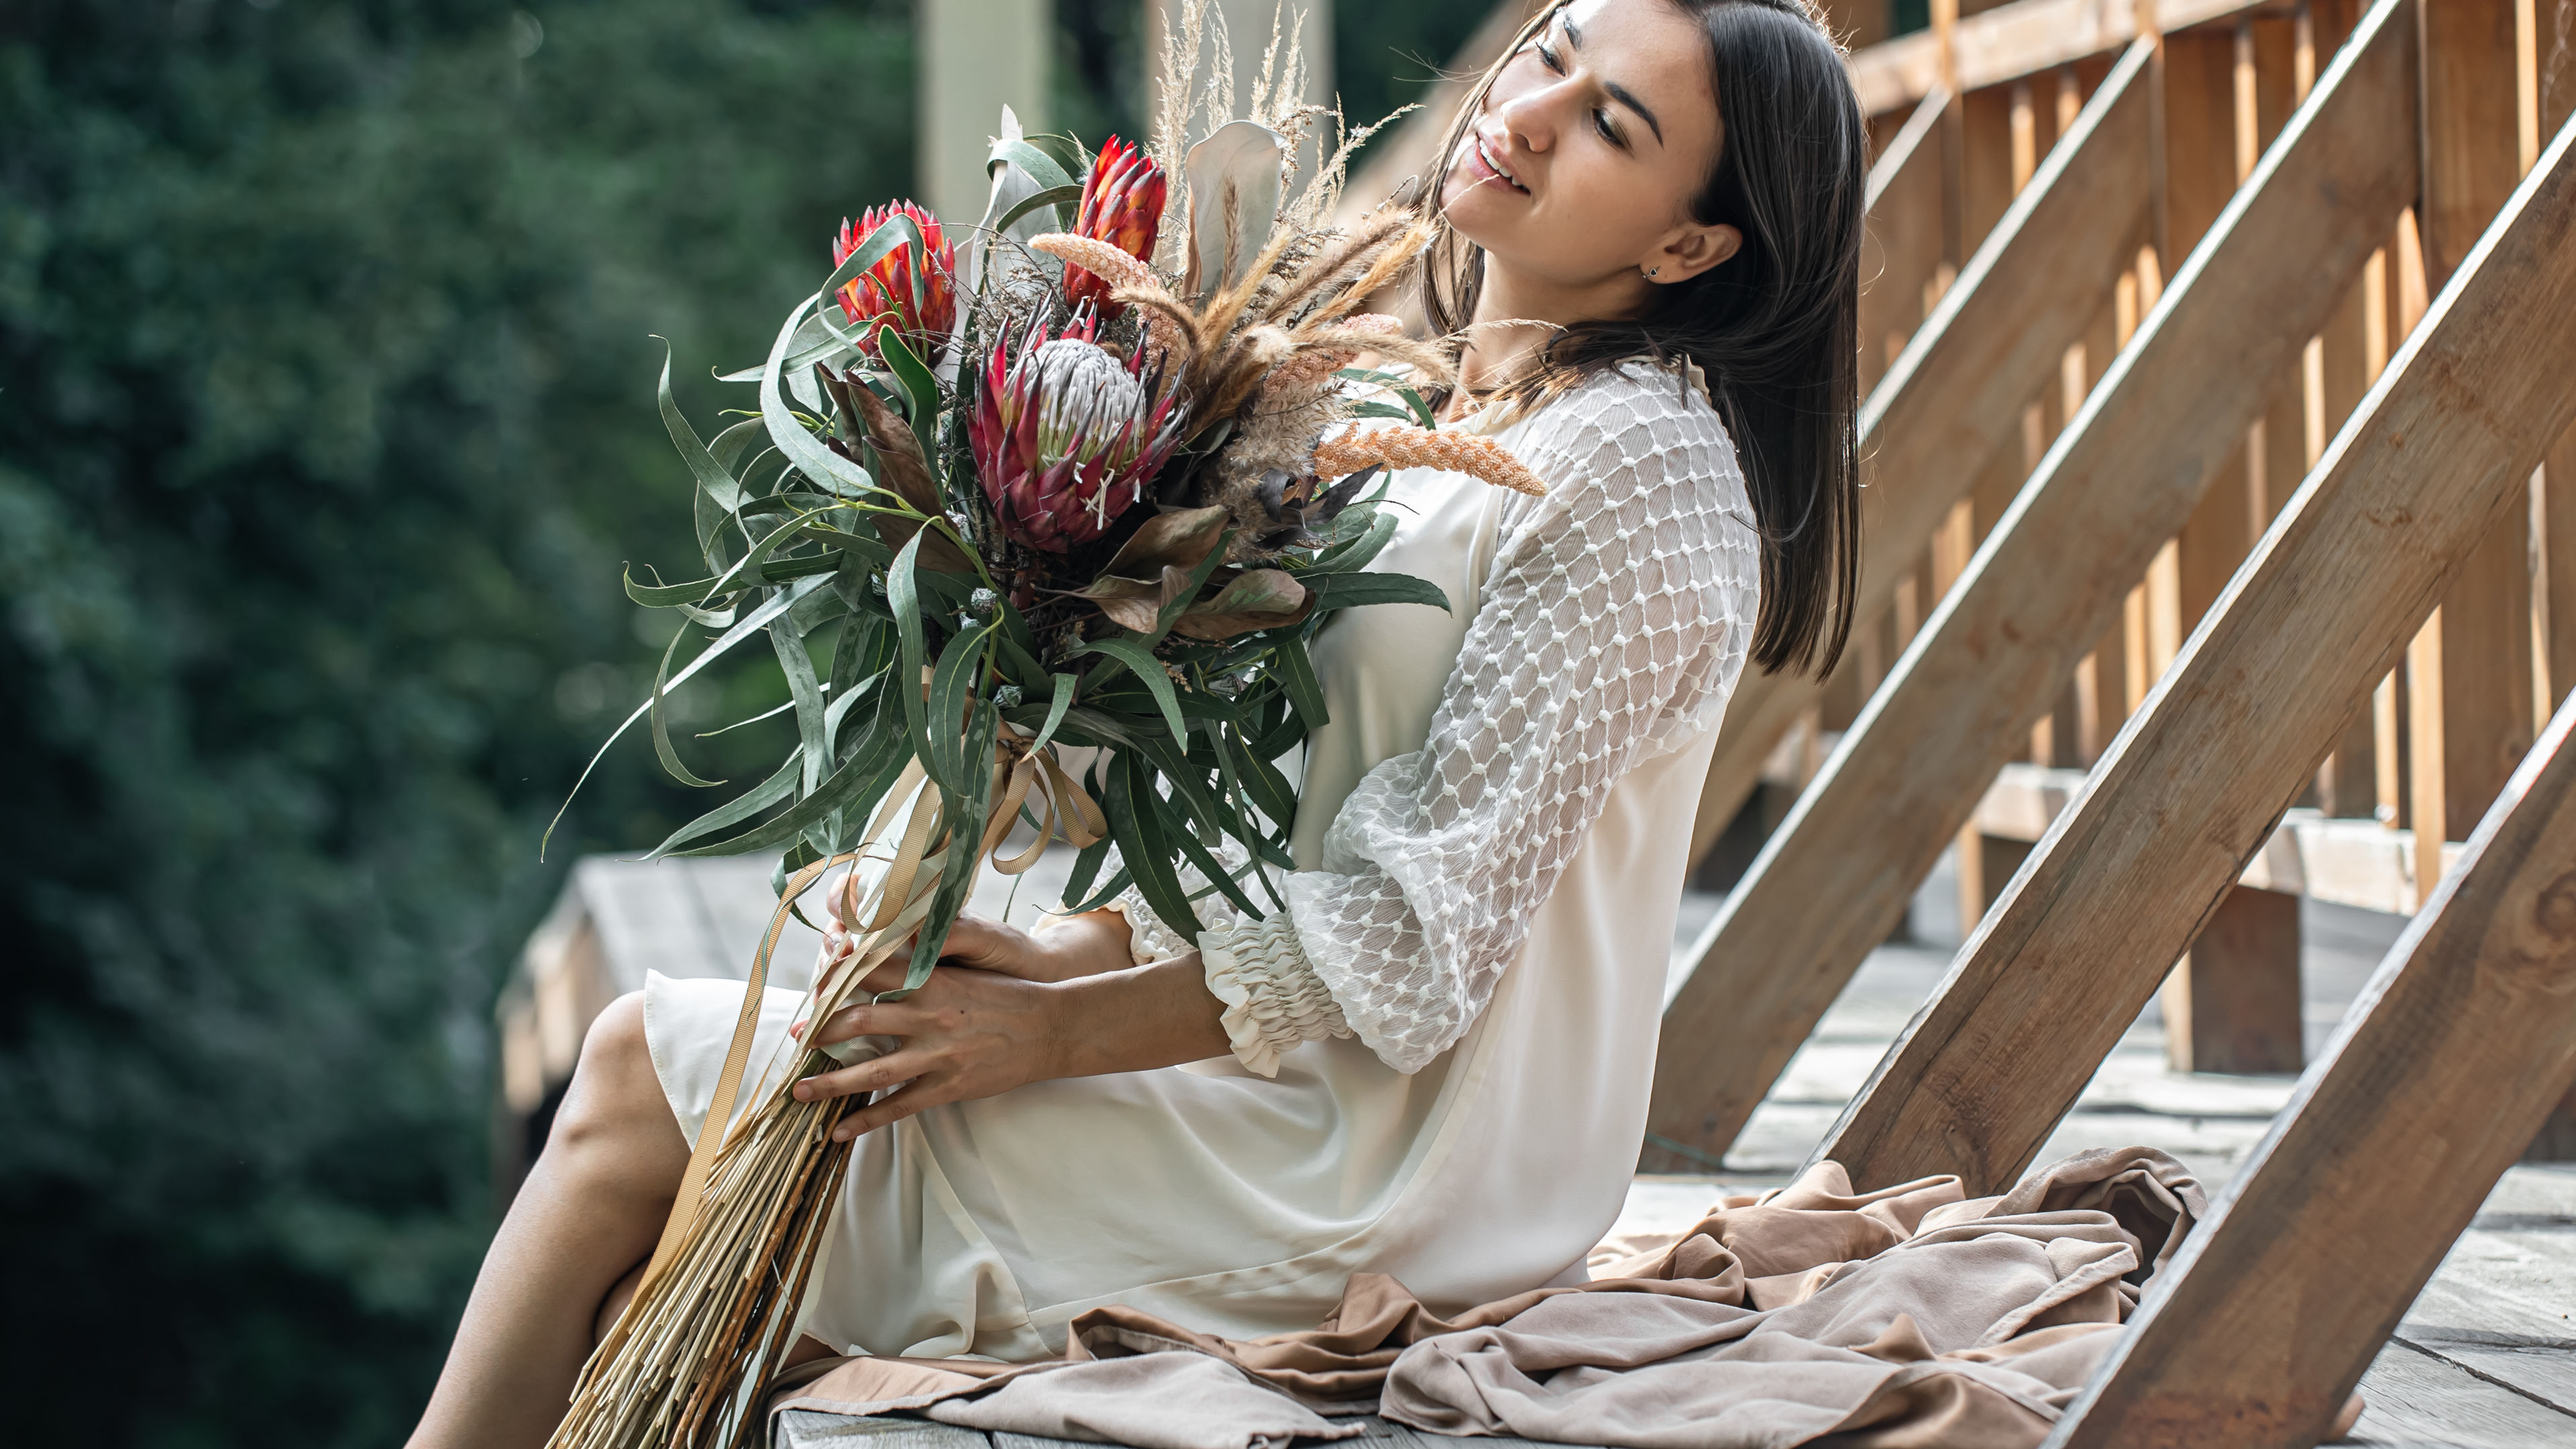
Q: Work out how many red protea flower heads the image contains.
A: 3